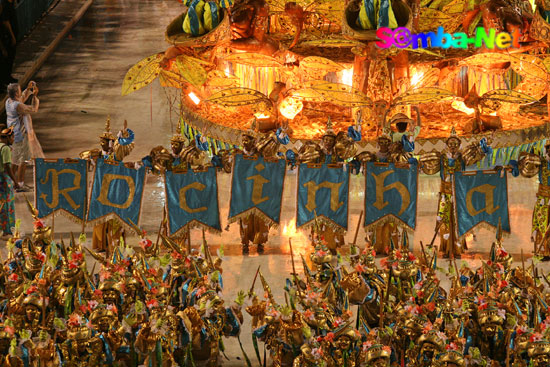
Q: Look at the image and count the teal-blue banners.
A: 7